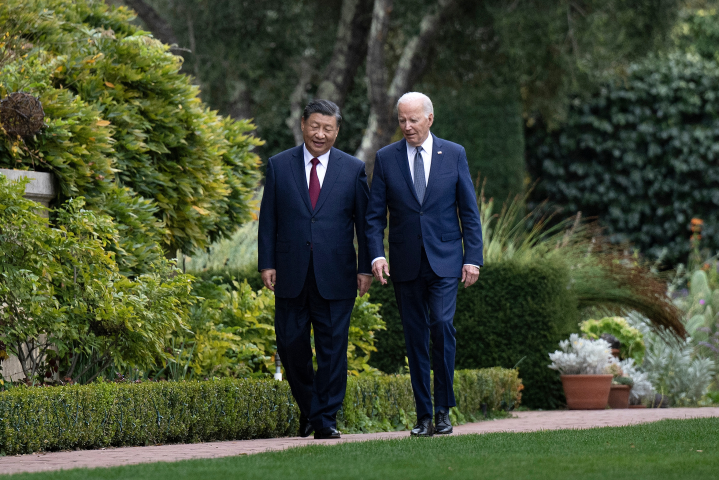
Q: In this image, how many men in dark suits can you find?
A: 2